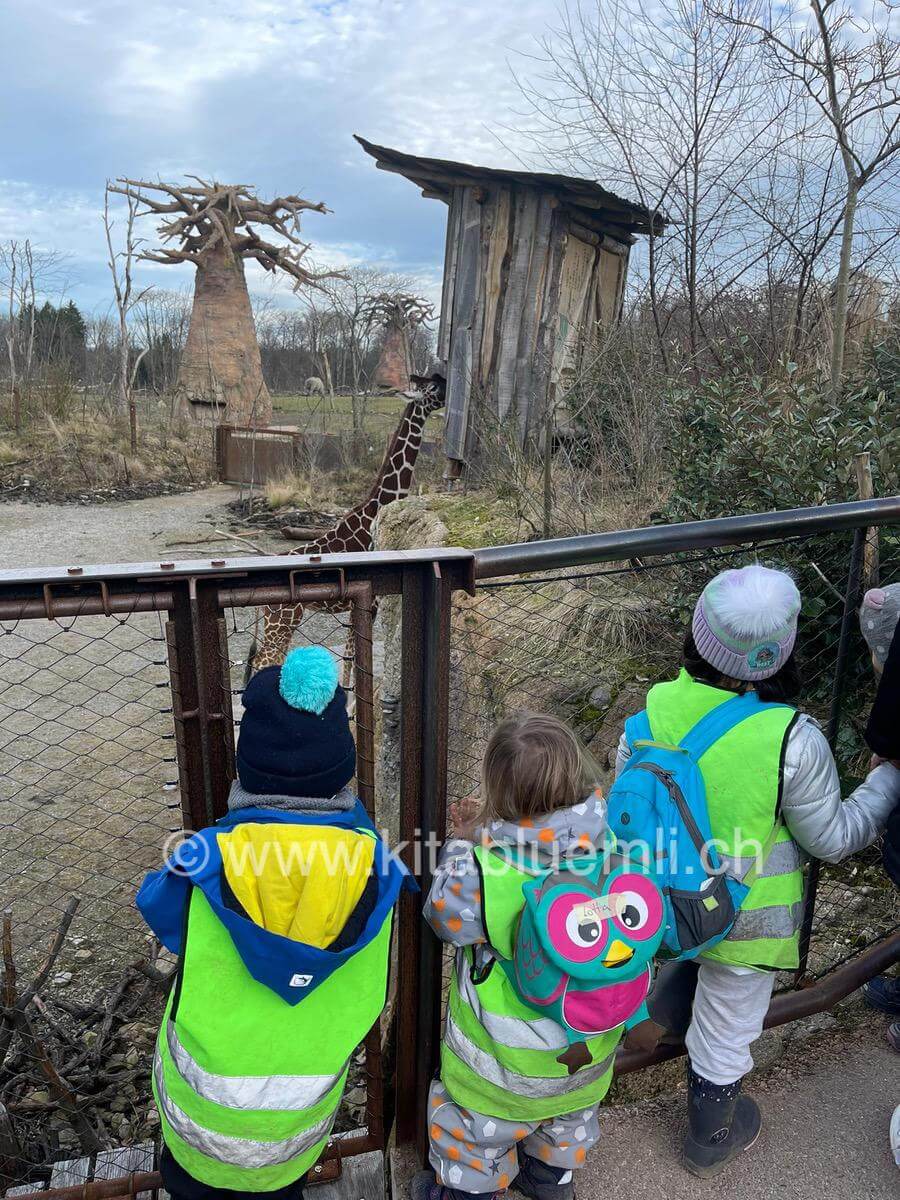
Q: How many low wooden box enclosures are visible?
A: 1